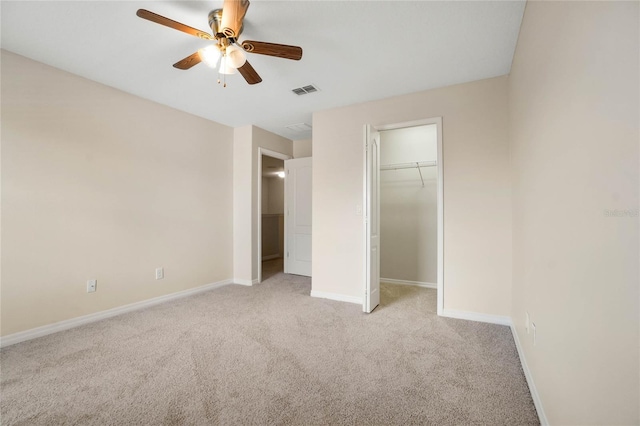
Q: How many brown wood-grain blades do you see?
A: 5